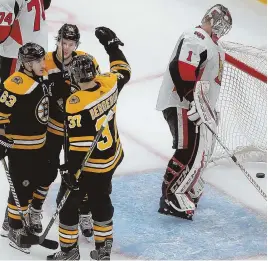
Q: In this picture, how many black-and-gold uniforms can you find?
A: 3